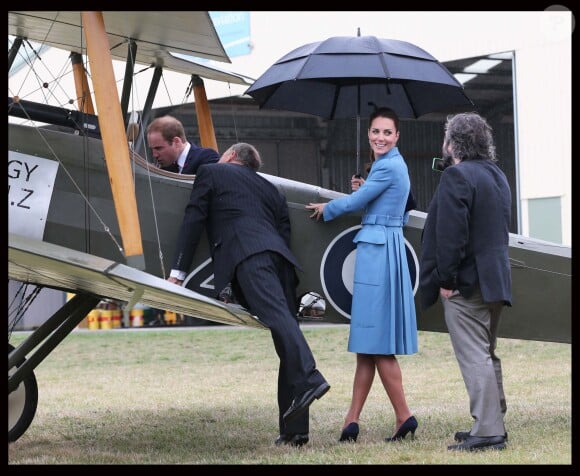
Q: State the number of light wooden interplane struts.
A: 3